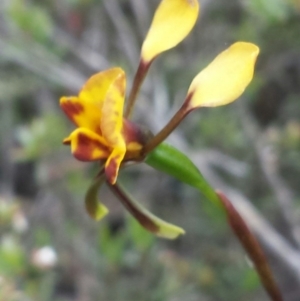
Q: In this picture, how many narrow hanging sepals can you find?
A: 2